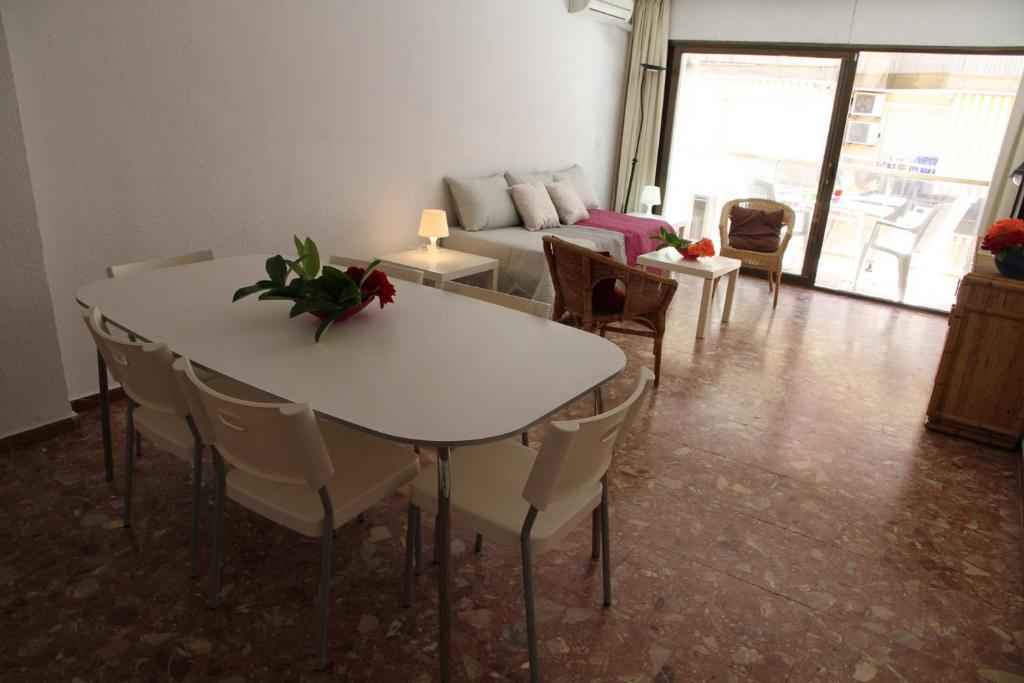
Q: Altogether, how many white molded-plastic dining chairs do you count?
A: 6